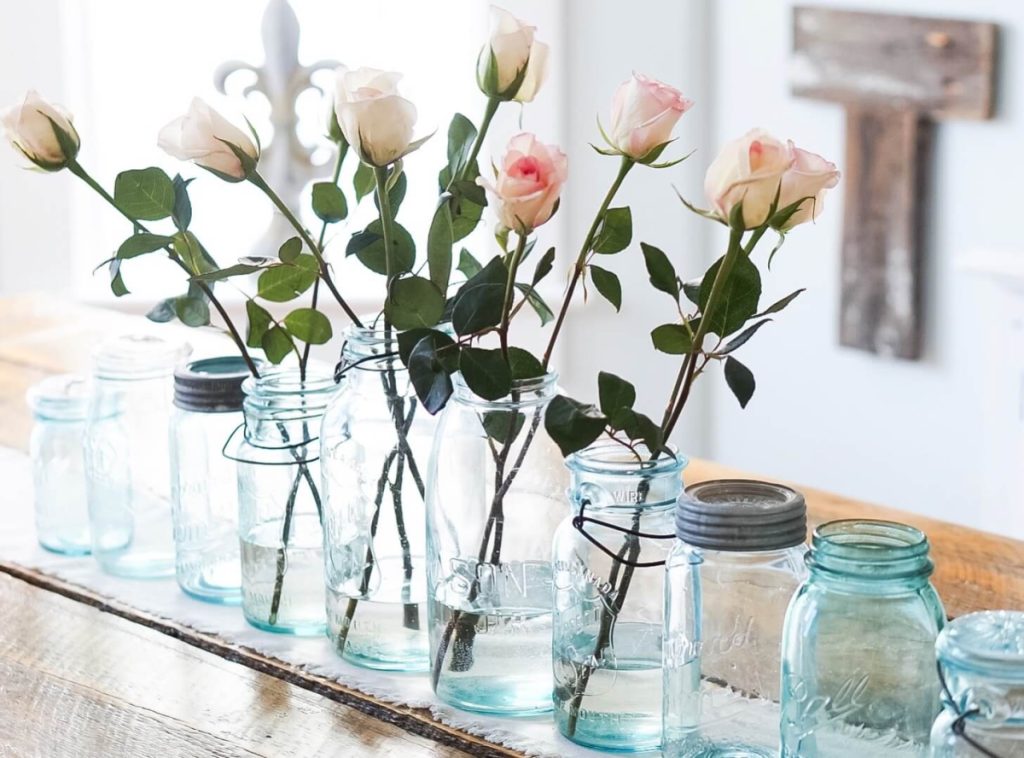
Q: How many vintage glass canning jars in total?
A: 10